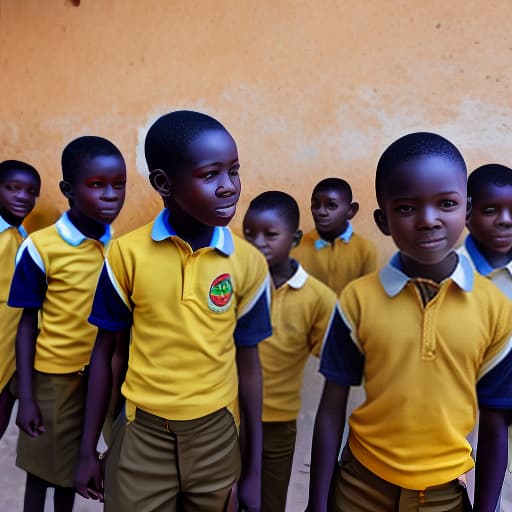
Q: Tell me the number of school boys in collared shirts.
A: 7